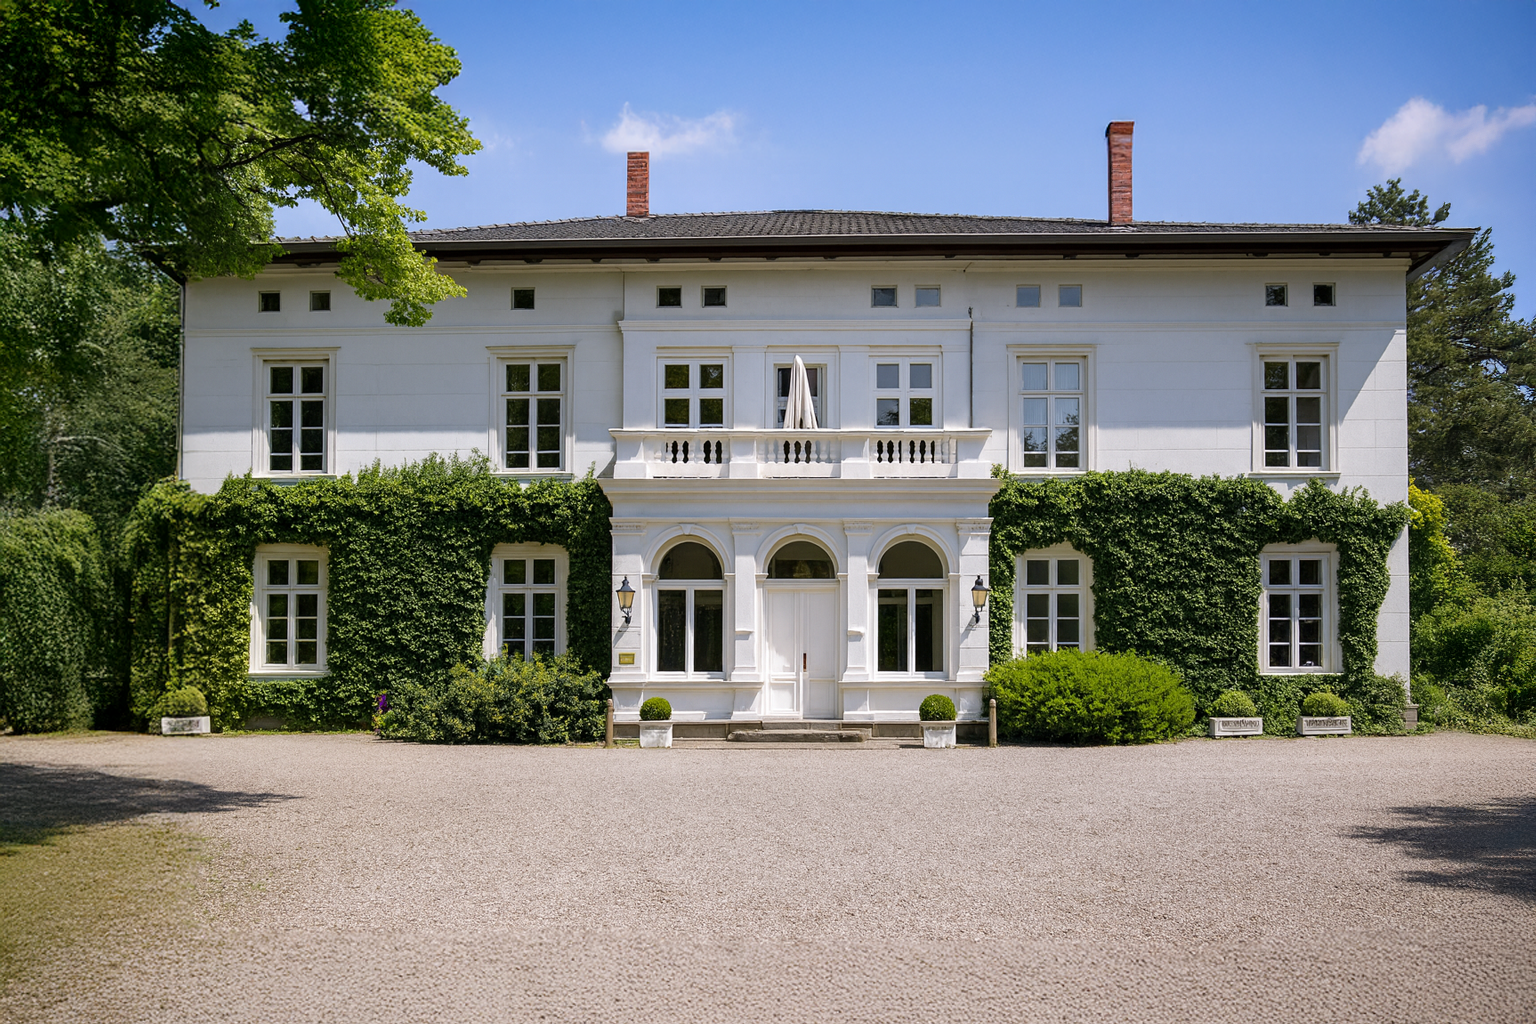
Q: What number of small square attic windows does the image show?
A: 11